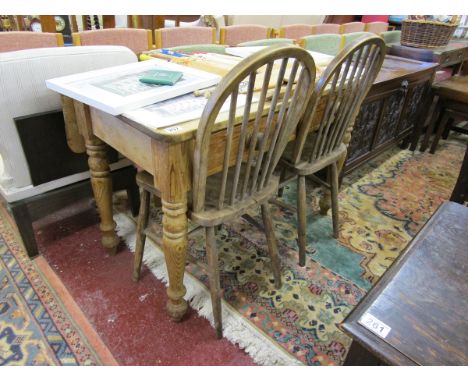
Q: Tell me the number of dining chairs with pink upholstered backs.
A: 8